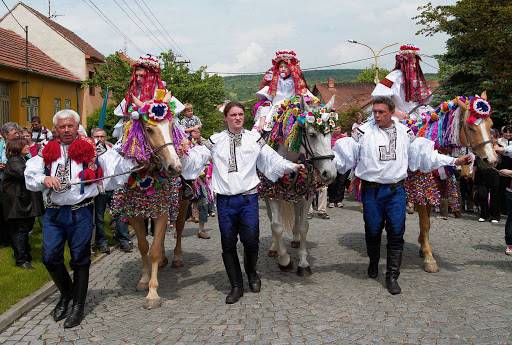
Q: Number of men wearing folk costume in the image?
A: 3